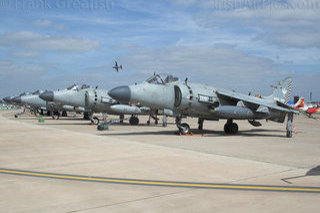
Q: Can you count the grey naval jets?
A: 4